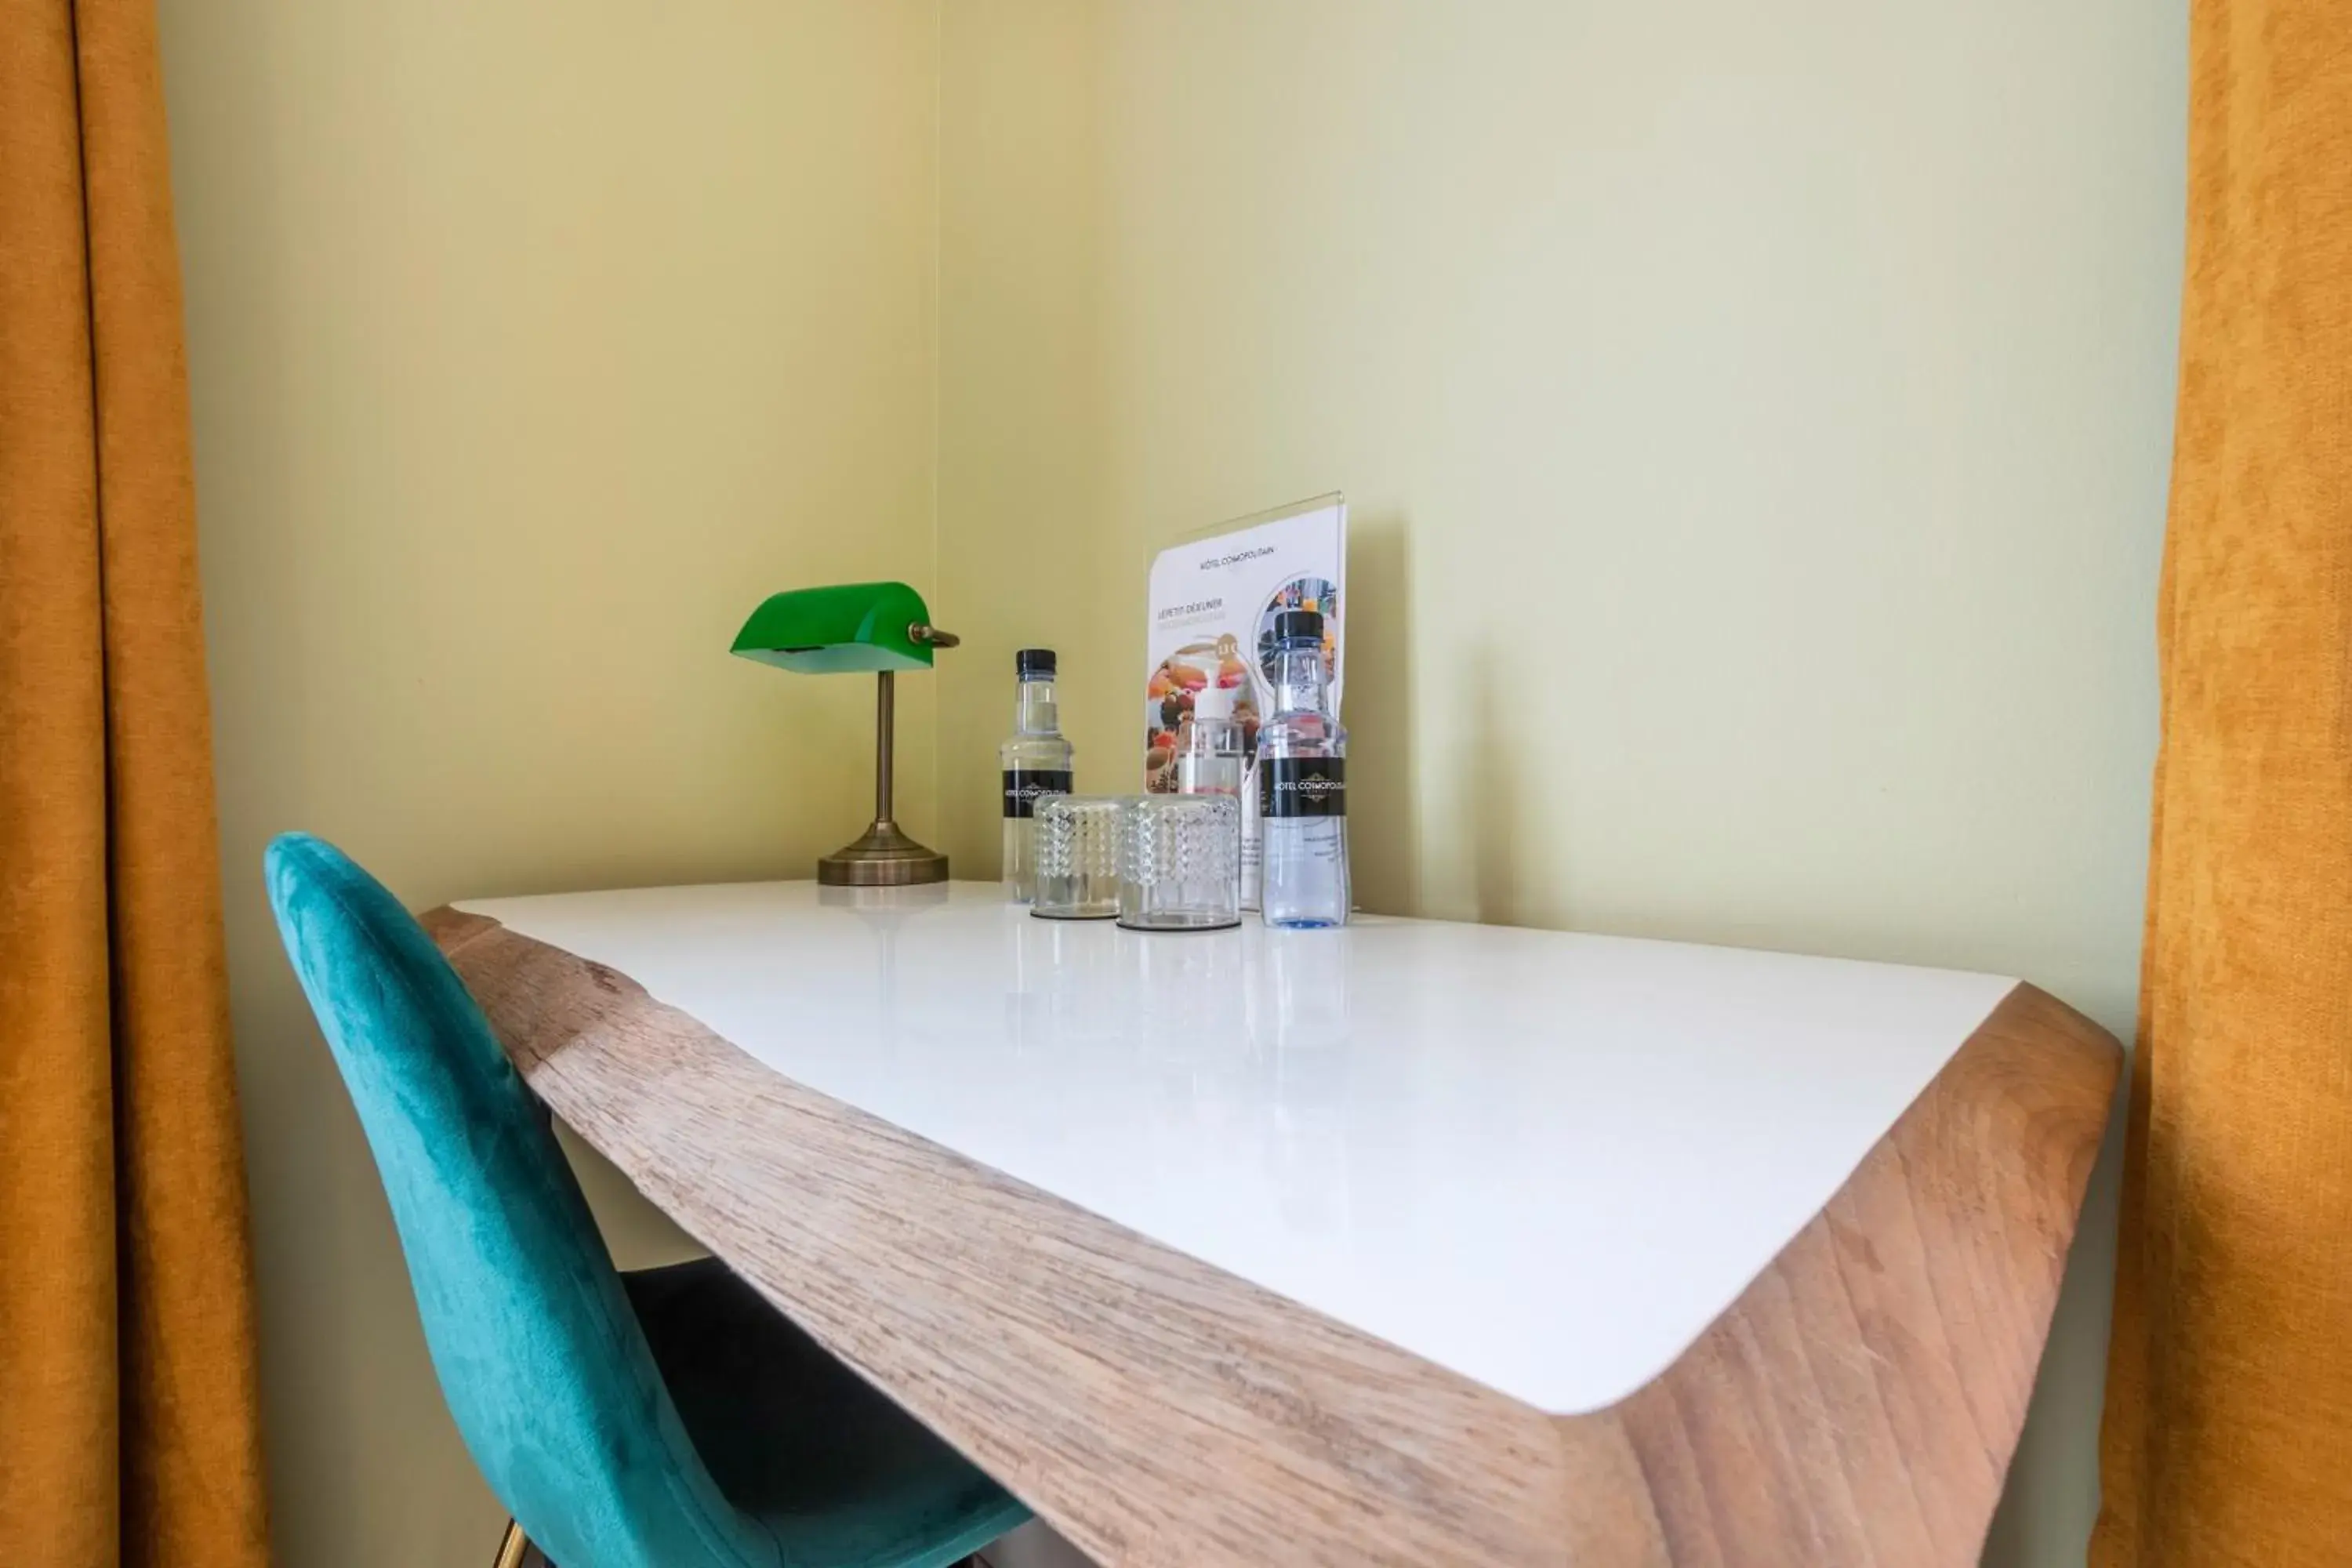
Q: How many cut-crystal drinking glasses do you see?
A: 2